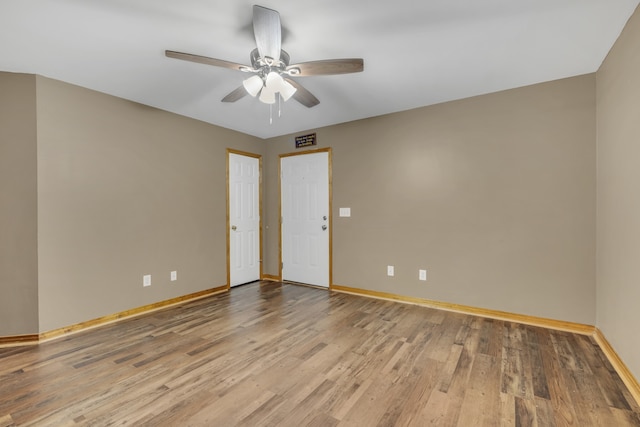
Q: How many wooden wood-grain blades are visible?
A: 5